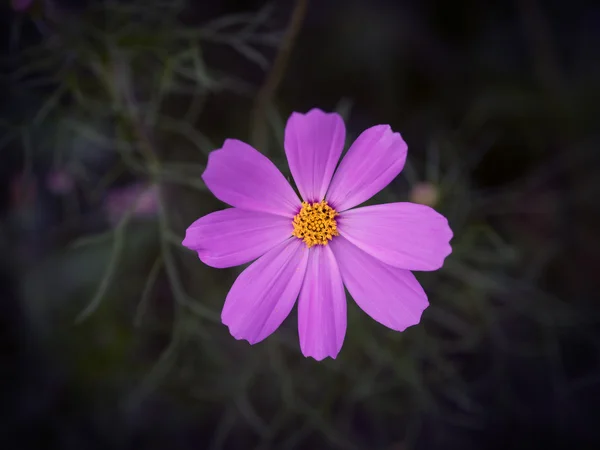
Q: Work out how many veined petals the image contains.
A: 8